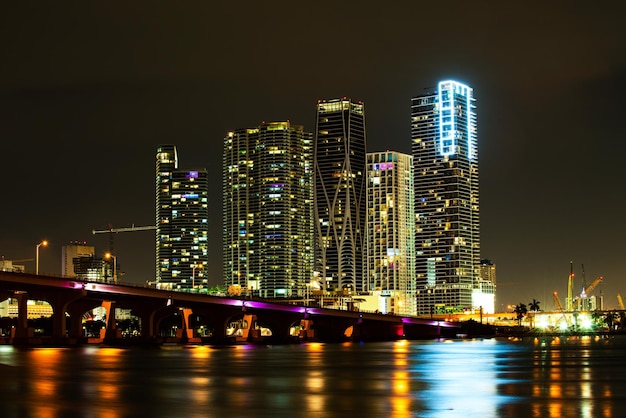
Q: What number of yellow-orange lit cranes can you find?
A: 4